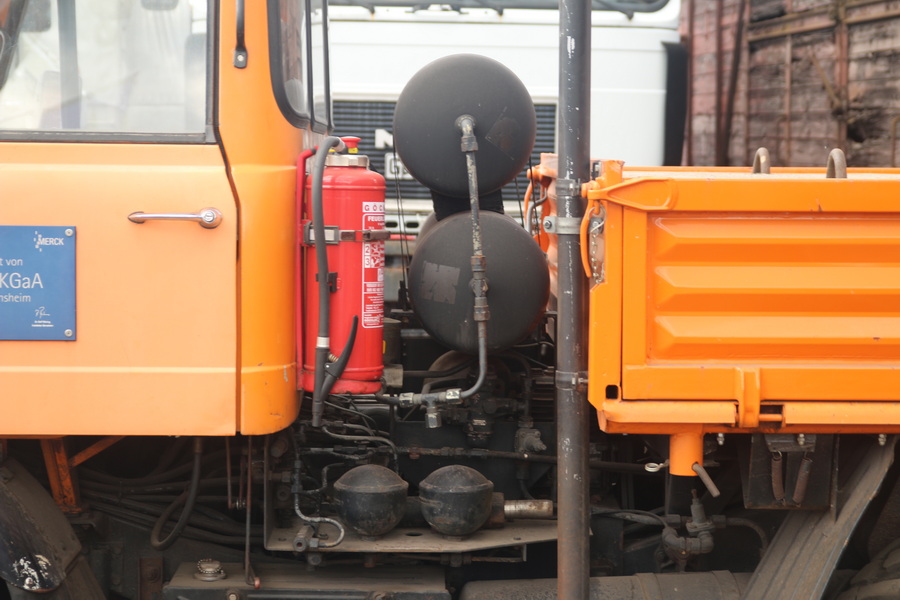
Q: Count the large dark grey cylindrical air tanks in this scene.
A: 2